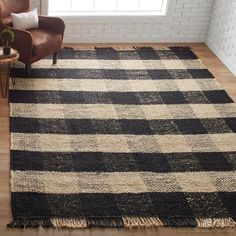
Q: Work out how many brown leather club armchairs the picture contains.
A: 1